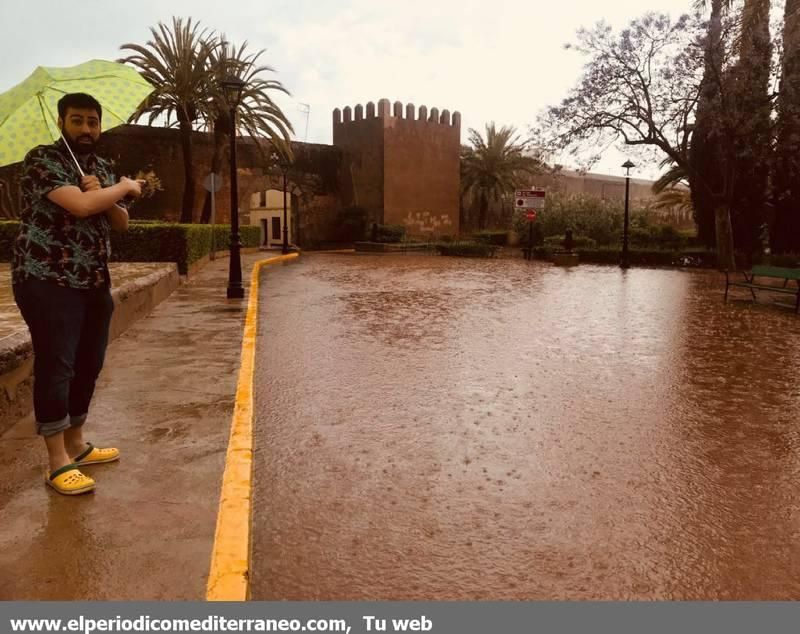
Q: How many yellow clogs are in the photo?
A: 2